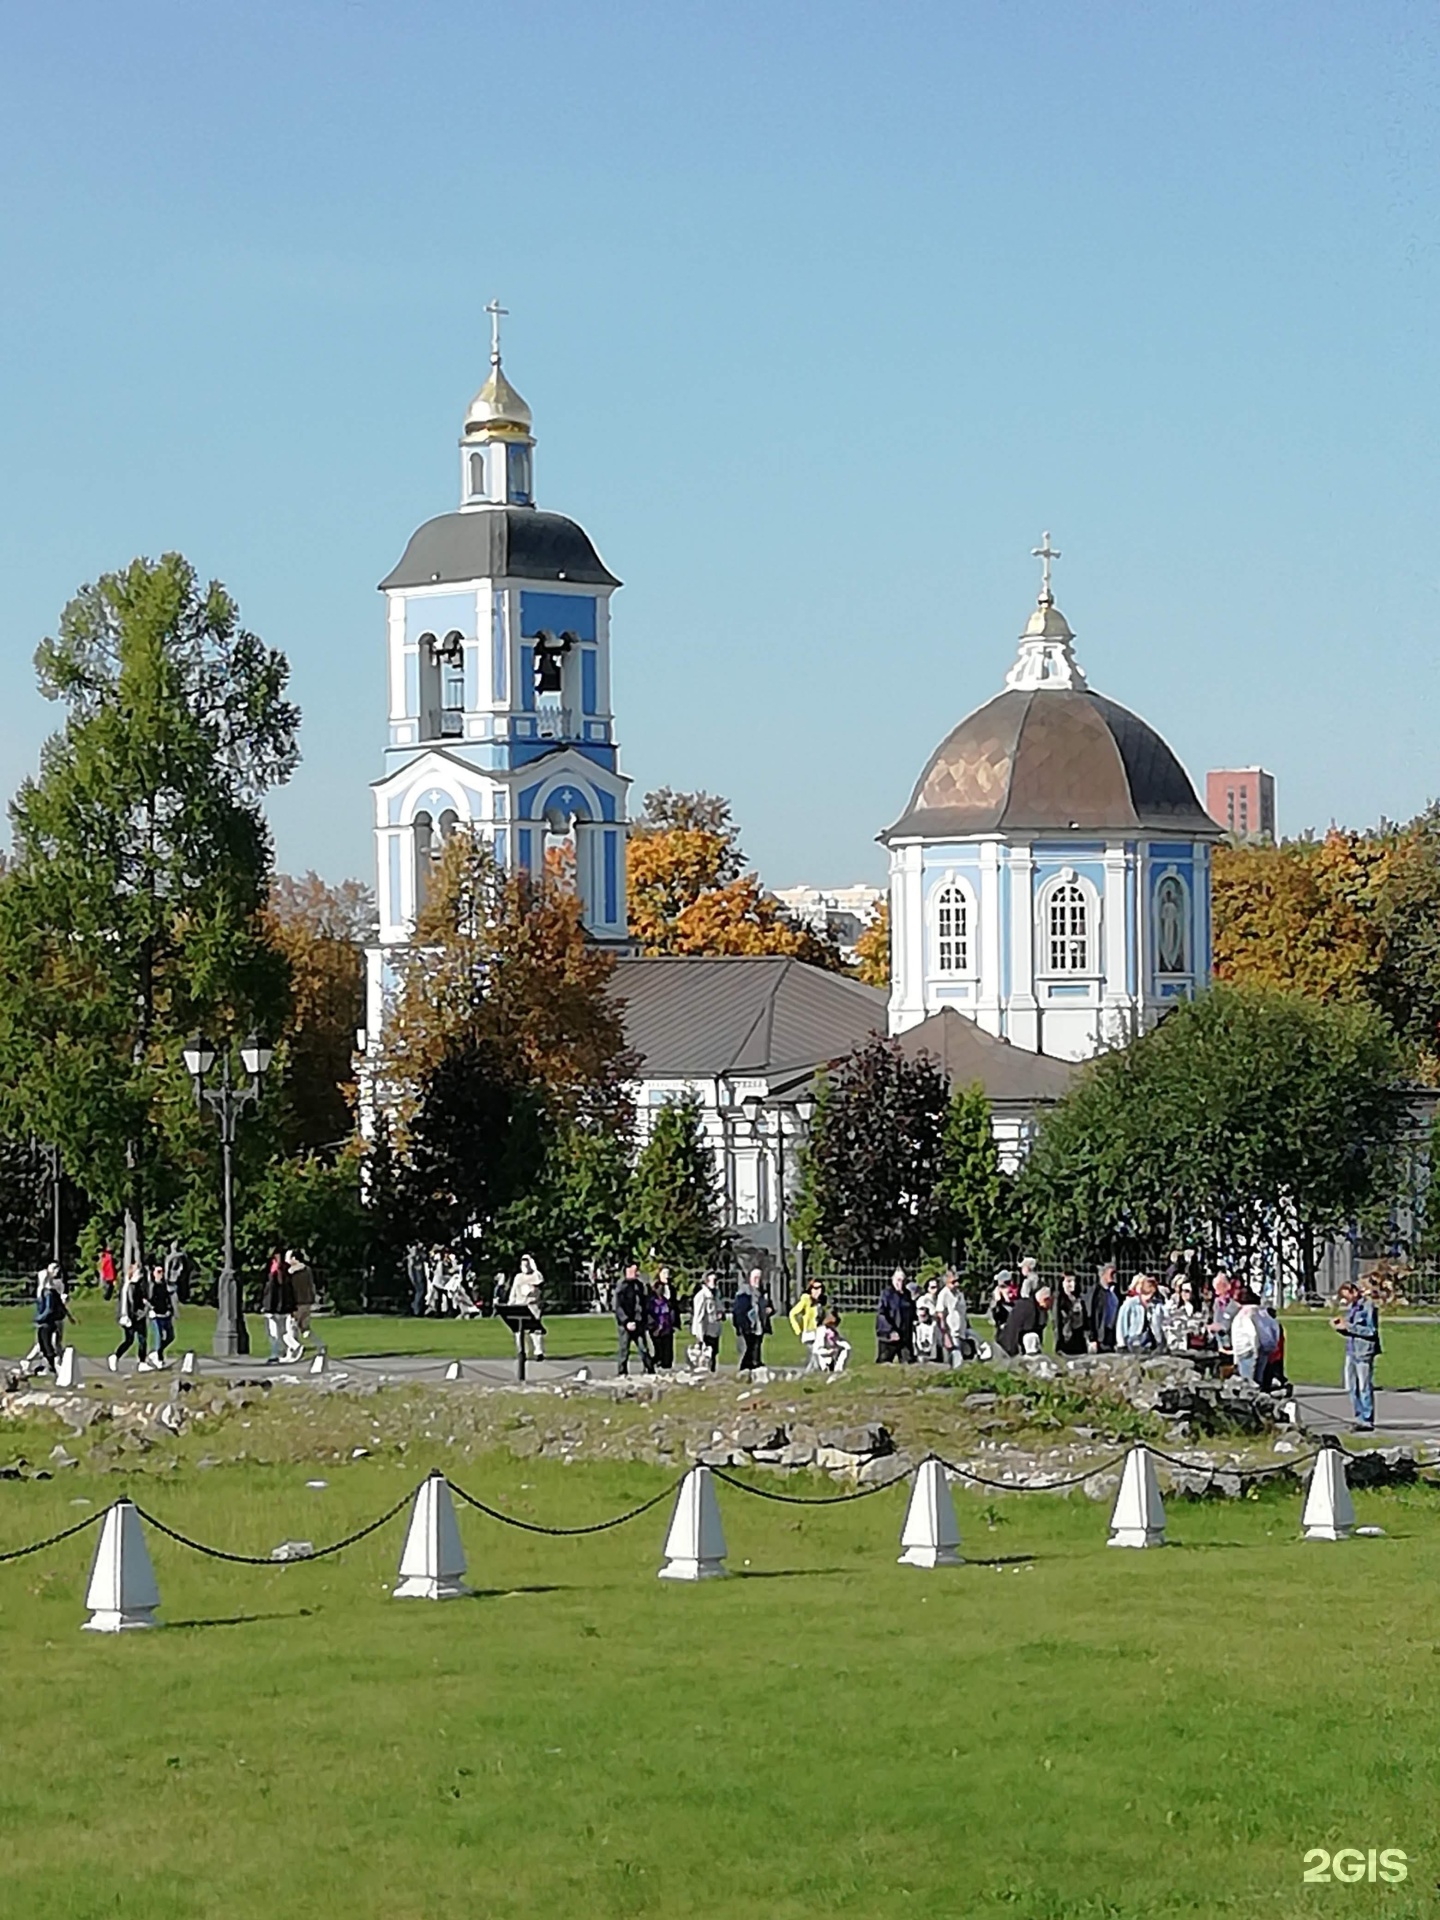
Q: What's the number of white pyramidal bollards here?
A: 12